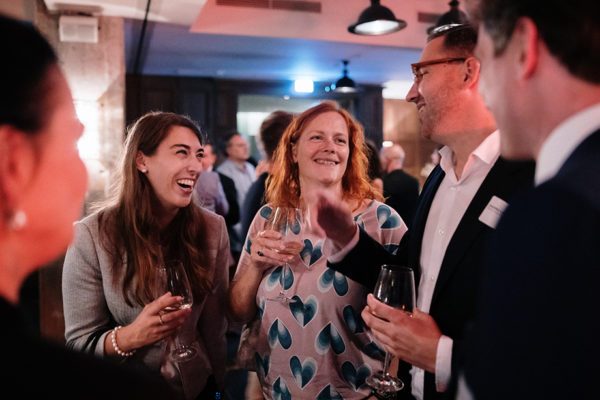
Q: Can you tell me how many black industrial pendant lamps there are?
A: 3